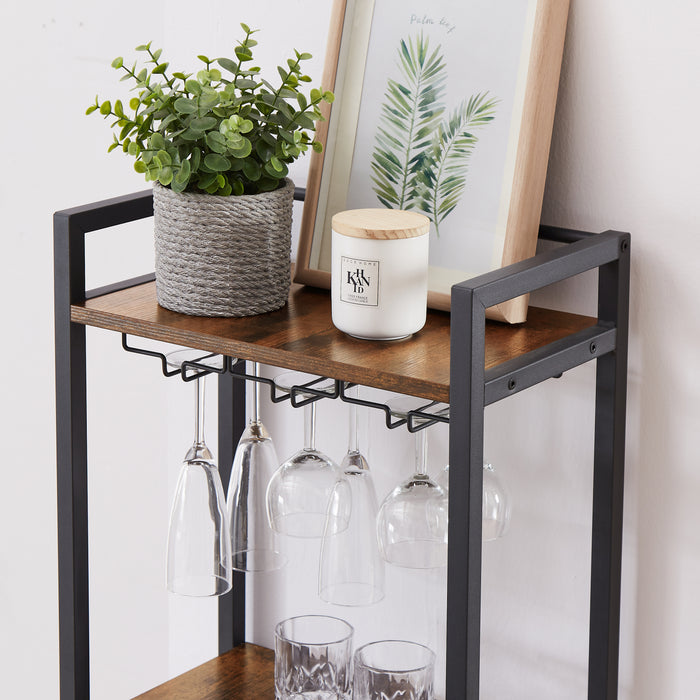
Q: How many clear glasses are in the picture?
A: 8